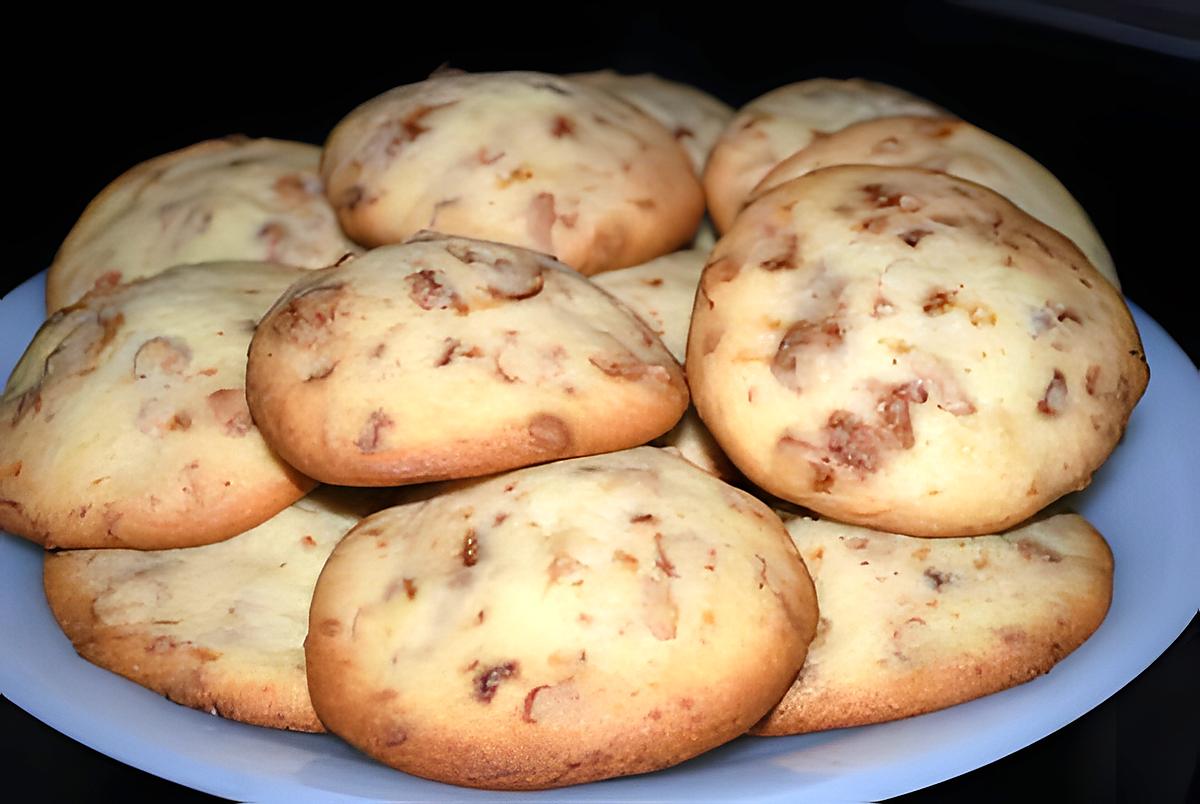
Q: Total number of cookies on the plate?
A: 12